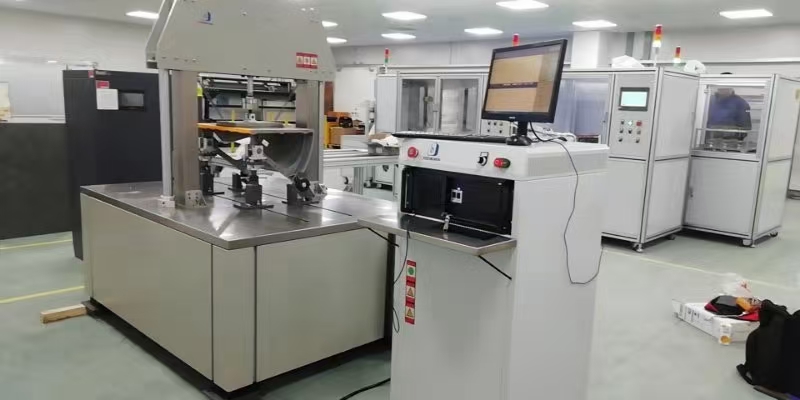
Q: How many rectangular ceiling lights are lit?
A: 9